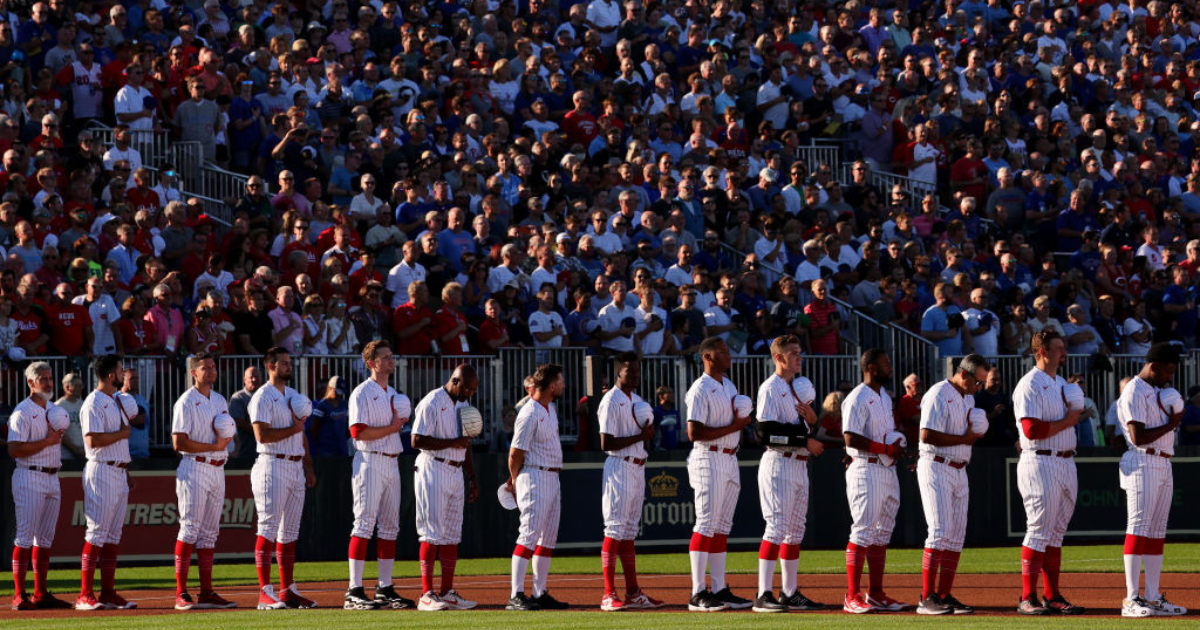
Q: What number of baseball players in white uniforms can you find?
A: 14